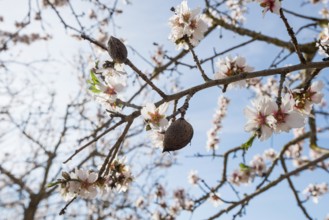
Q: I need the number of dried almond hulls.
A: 2